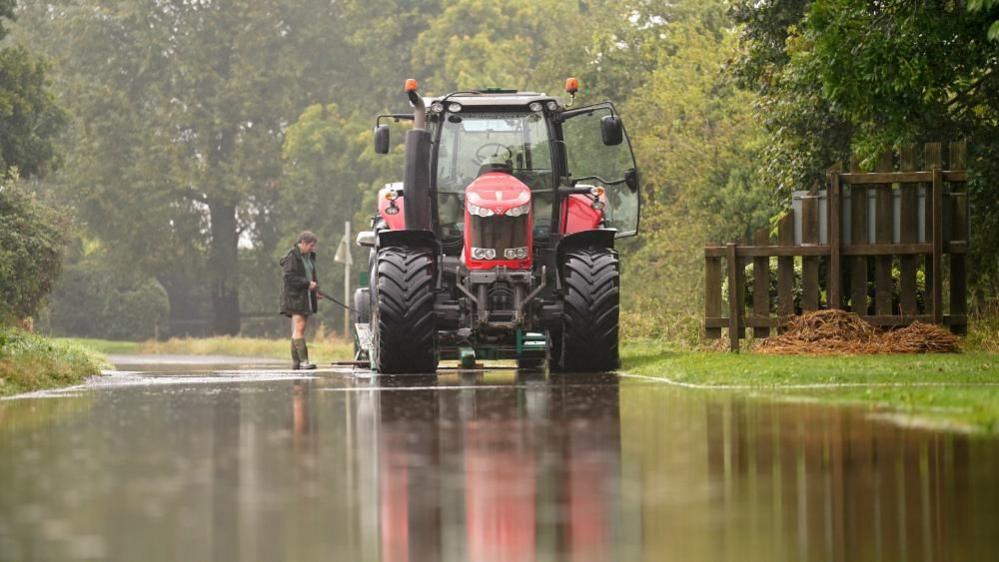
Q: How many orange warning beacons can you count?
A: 2